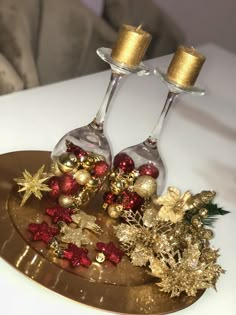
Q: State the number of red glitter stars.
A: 4